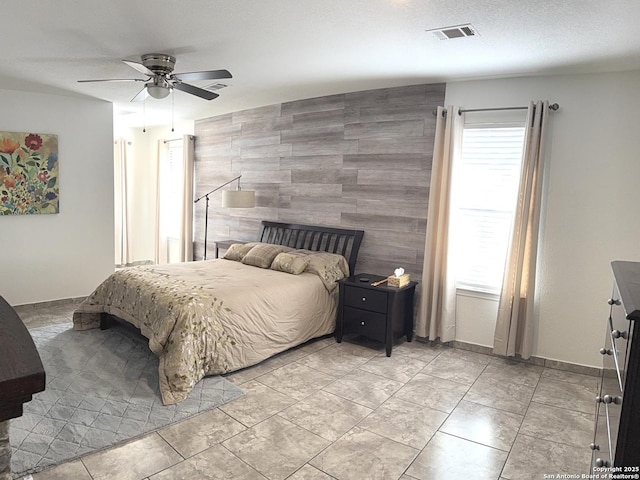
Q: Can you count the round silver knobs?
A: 9